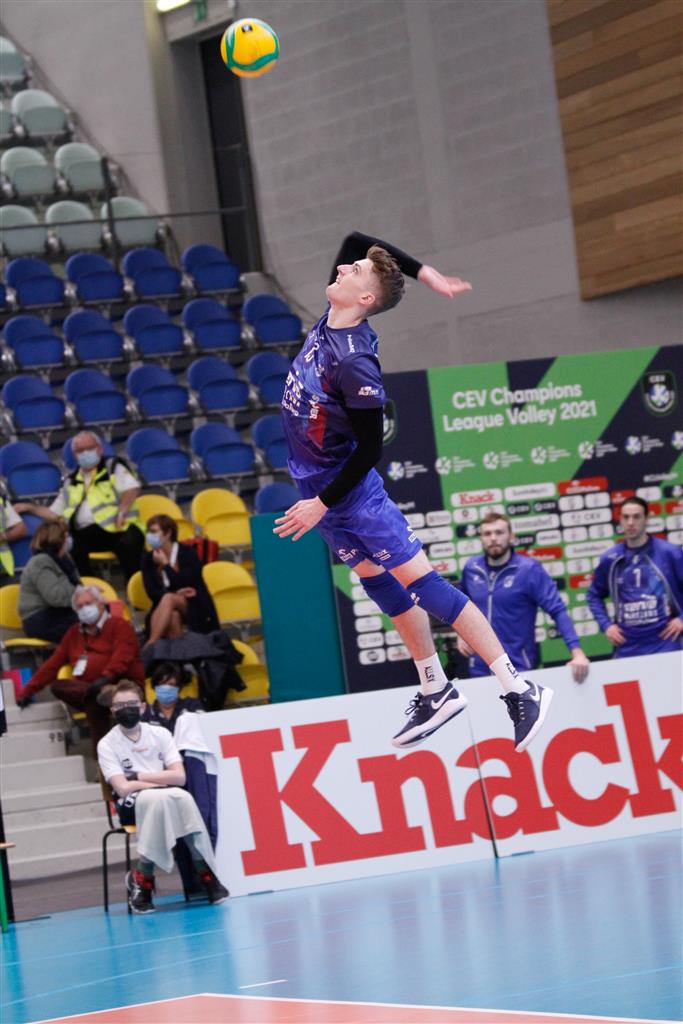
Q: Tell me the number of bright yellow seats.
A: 10